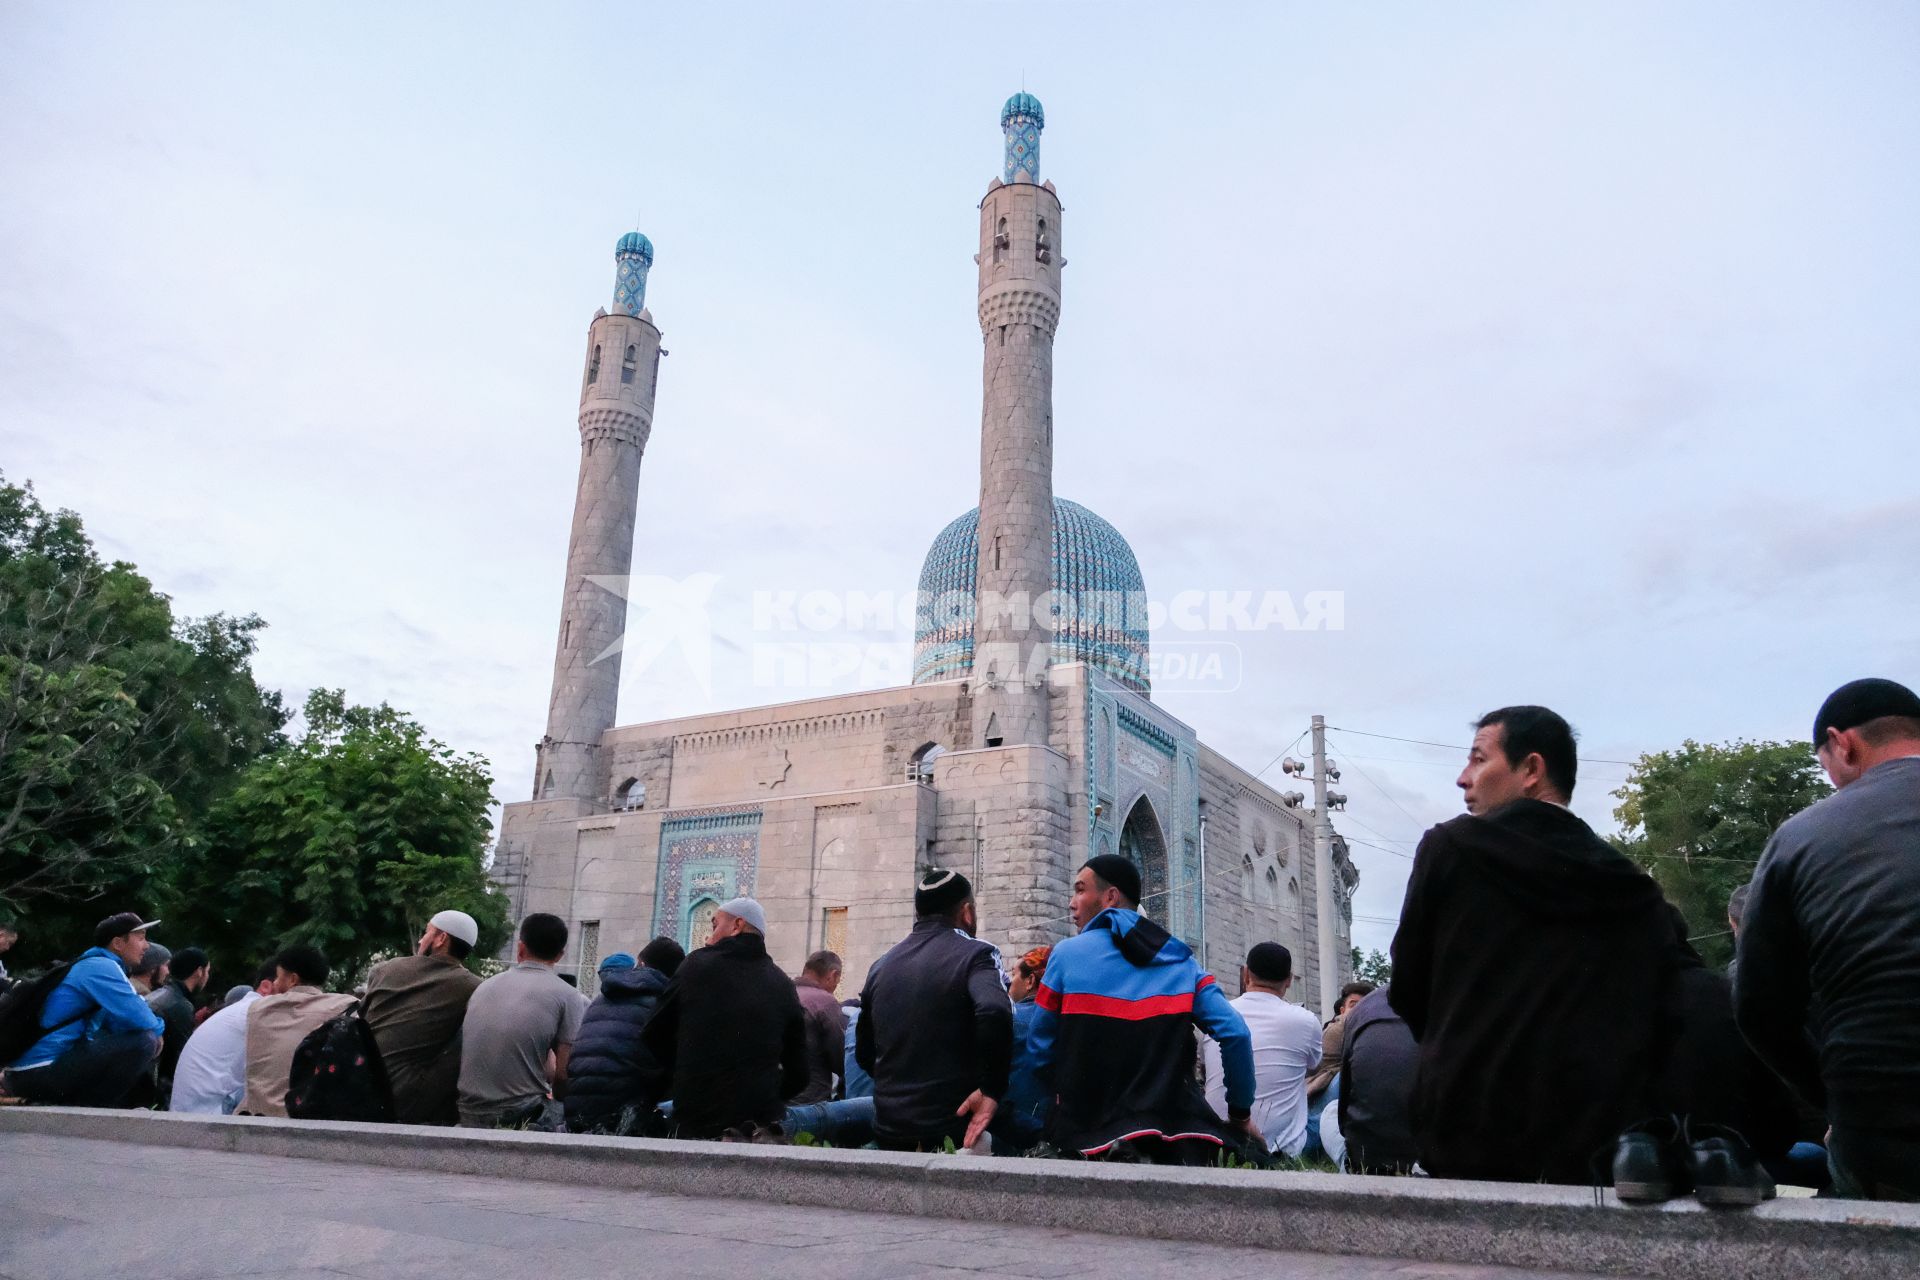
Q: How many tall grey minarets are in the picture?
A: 2